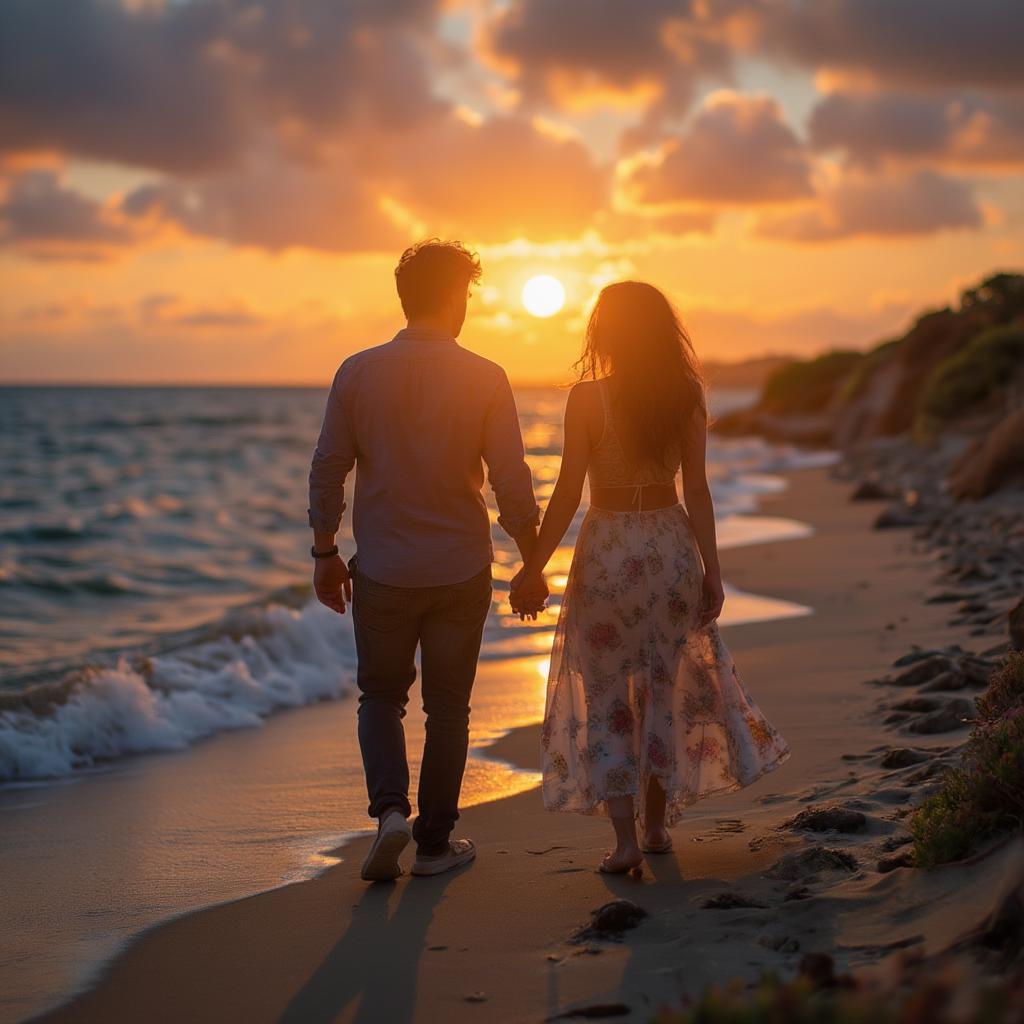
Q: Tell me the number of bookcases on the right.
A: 0